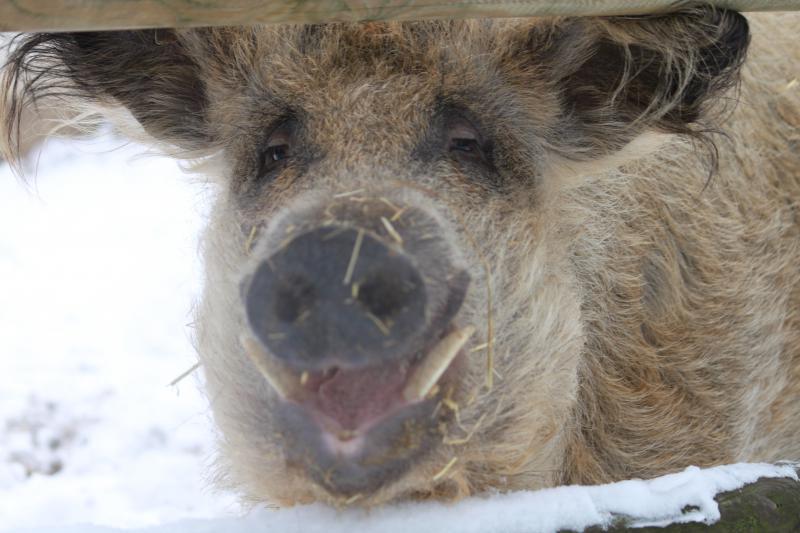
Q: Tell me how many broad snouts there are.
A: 1